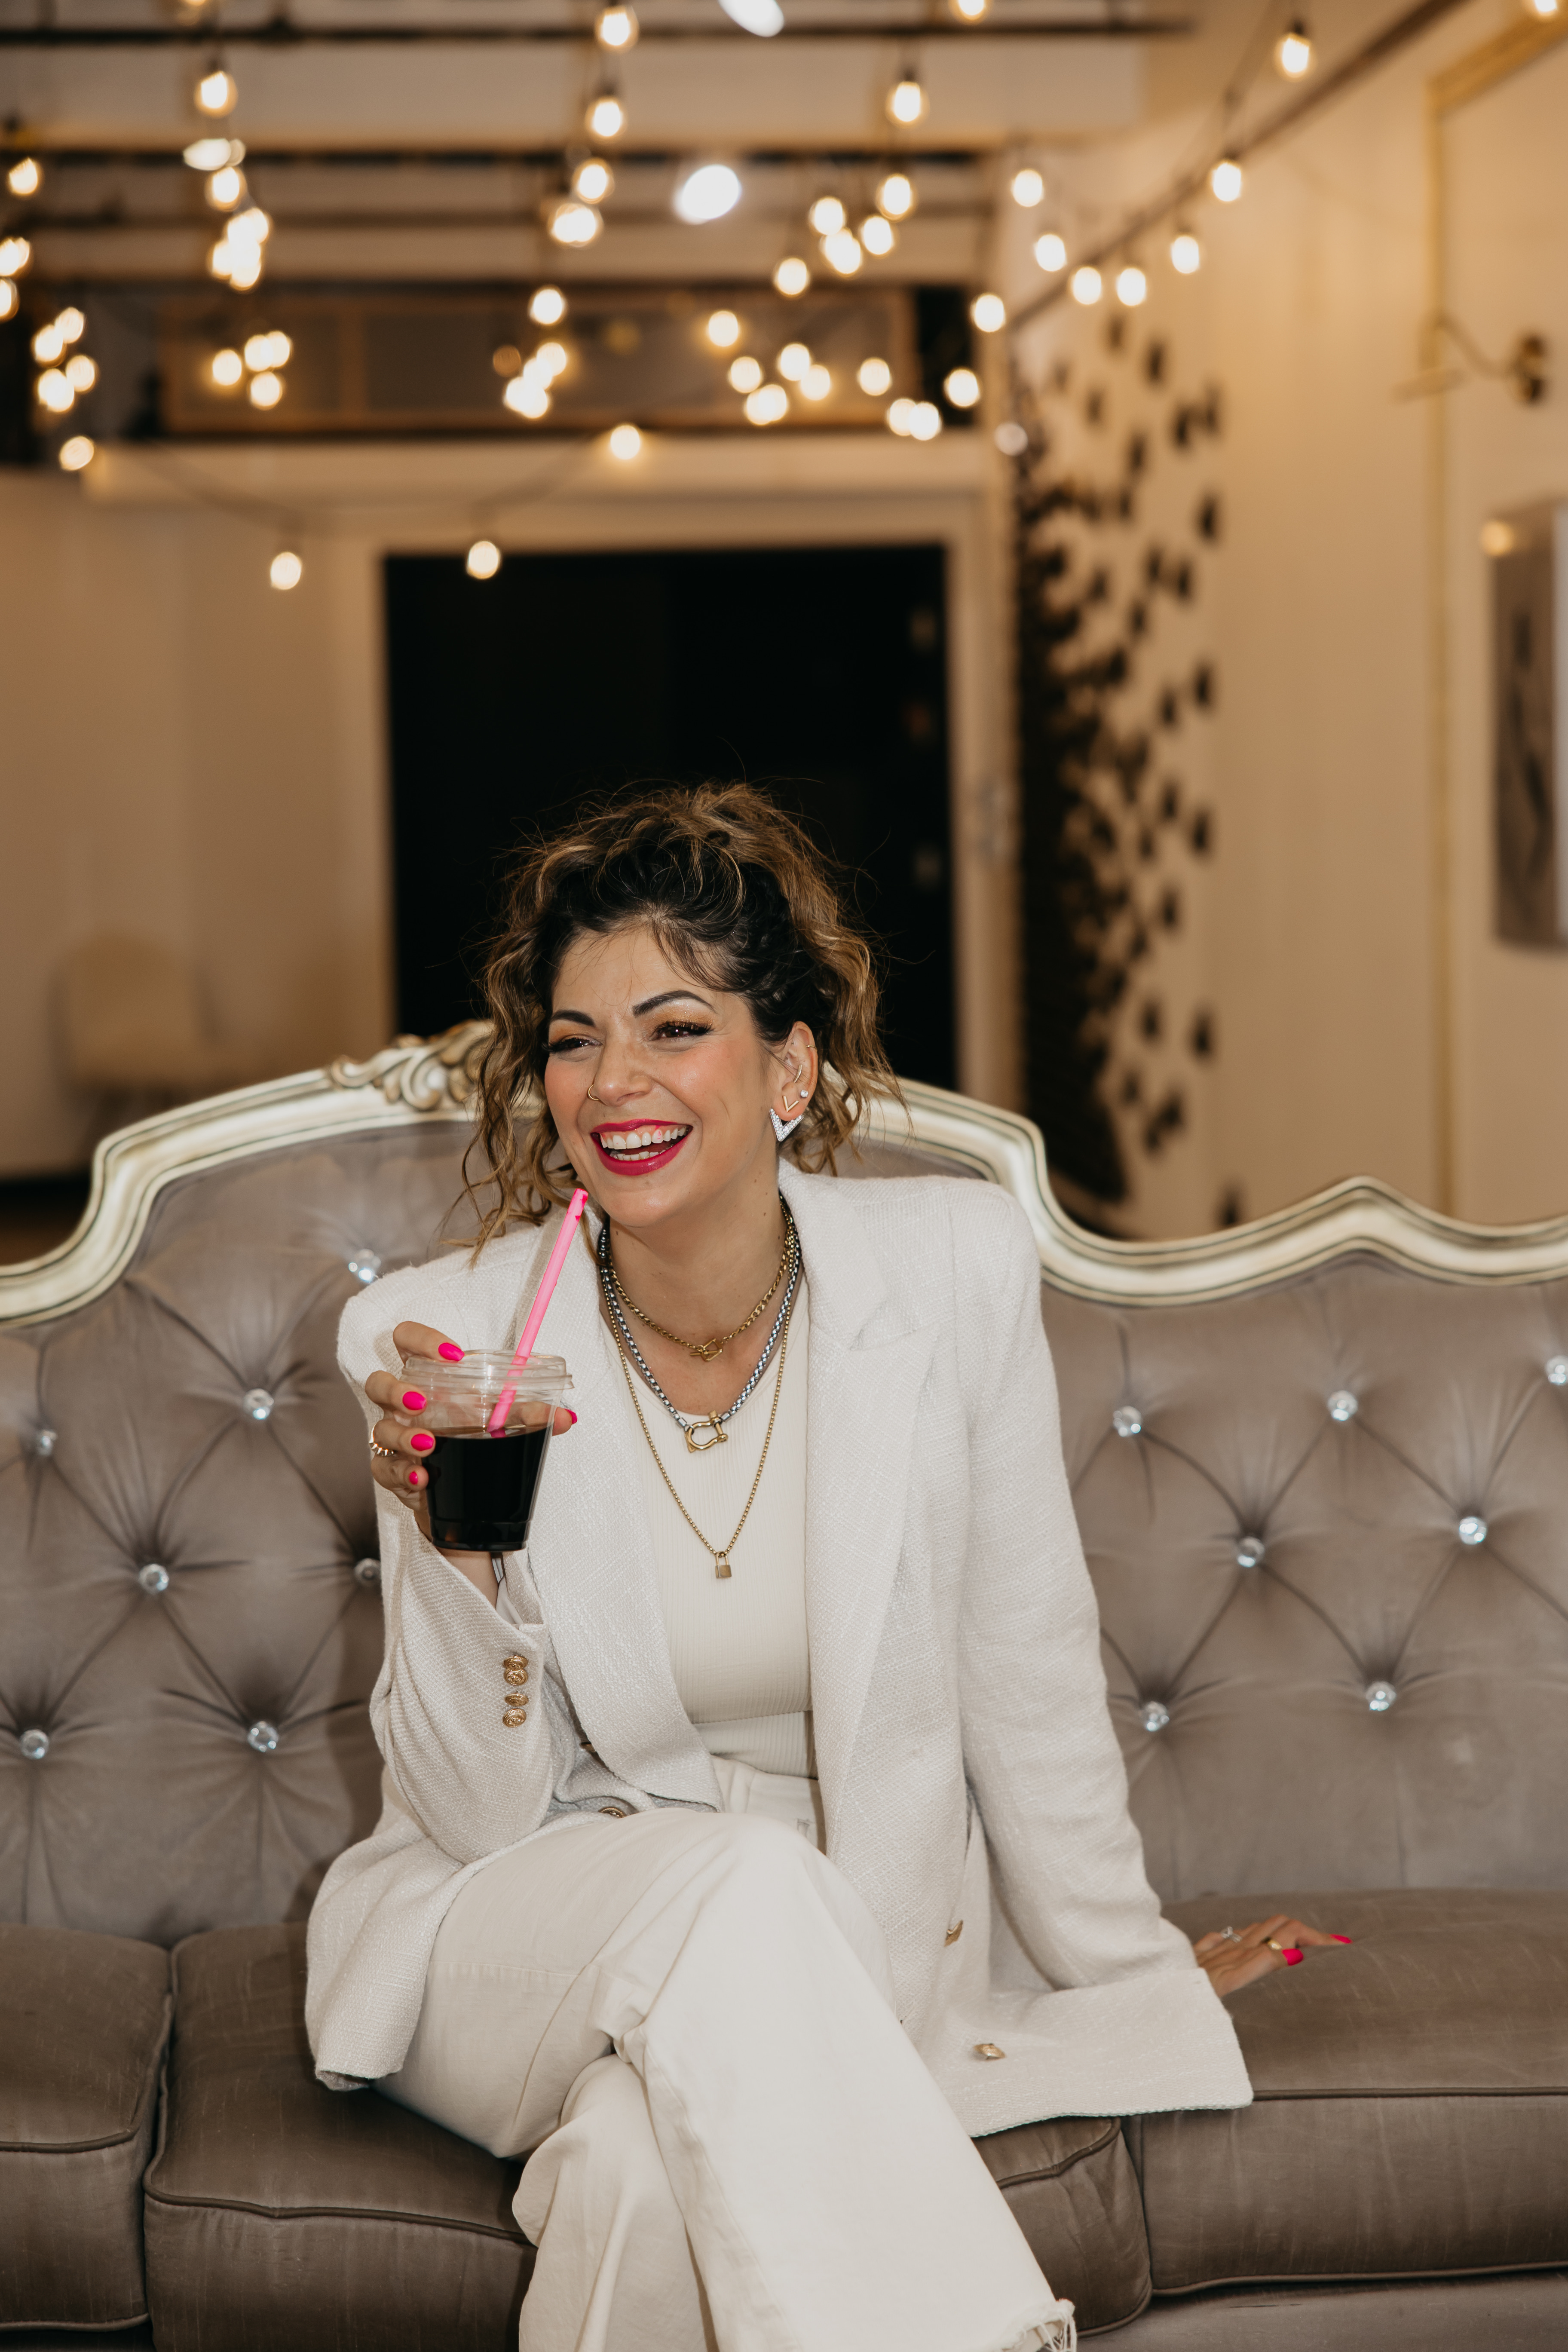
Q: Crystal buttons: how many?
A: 14